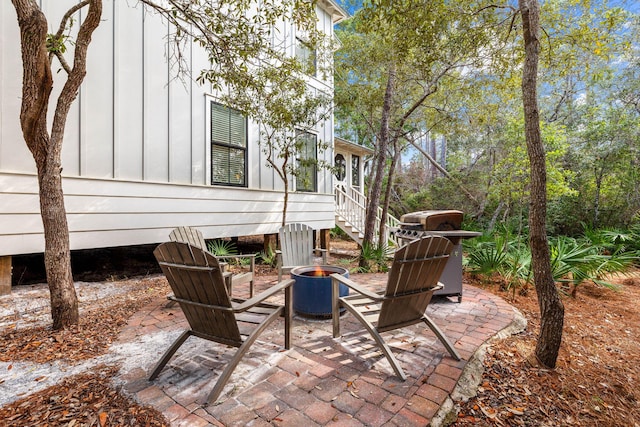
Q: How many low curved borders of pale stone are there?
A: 1